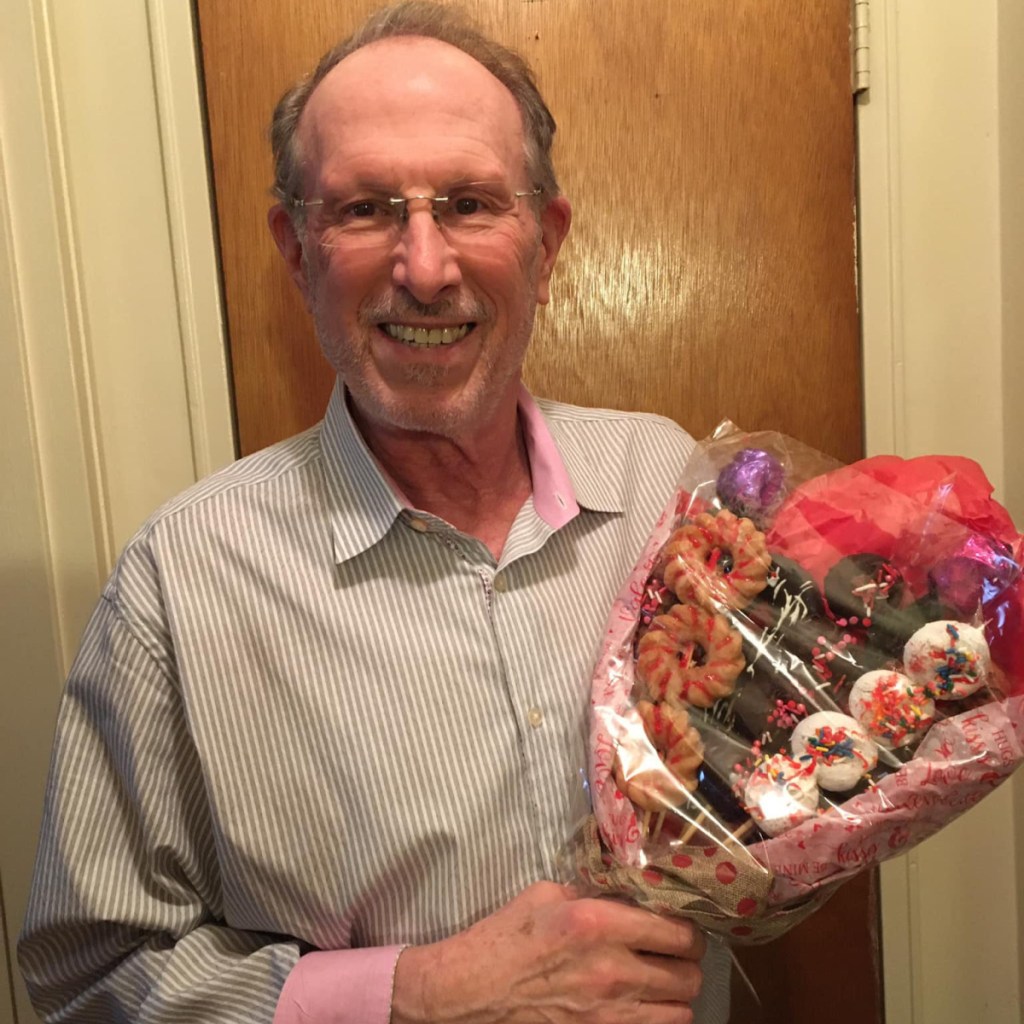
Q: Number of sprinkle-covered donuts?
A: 4